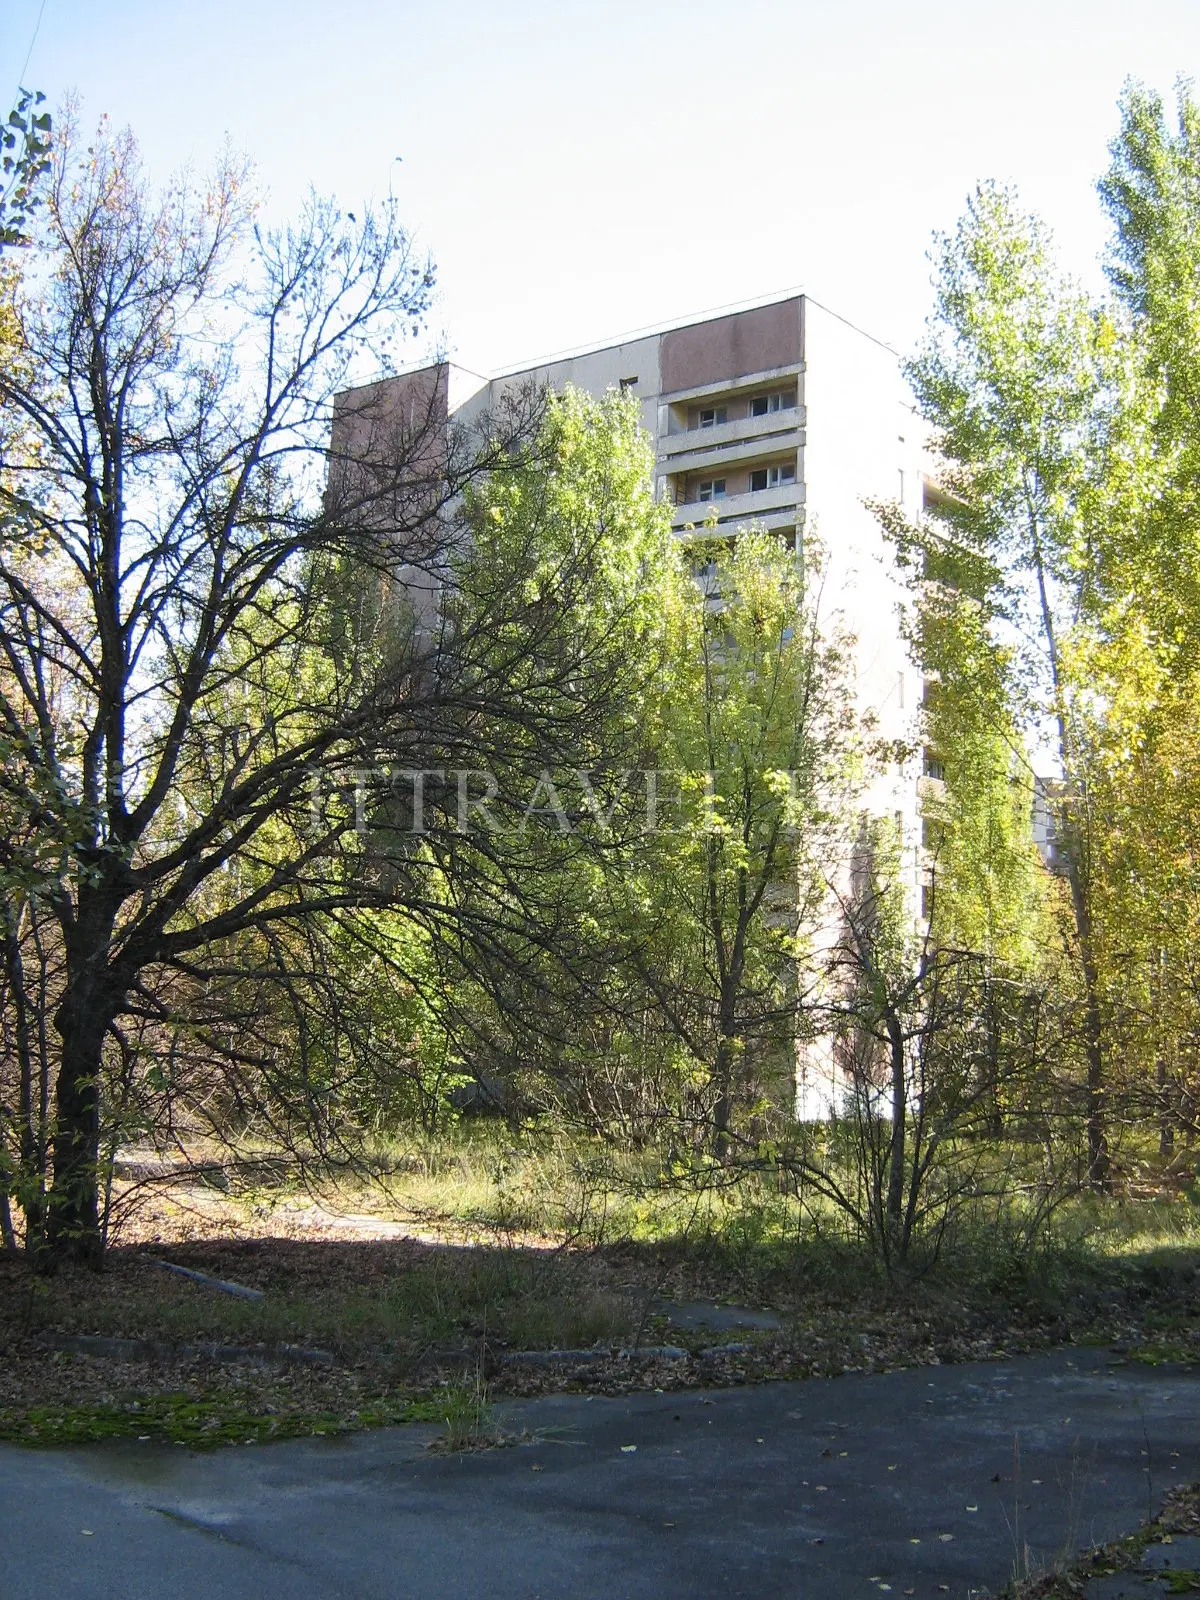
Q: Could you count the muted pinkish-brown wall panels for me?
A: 2